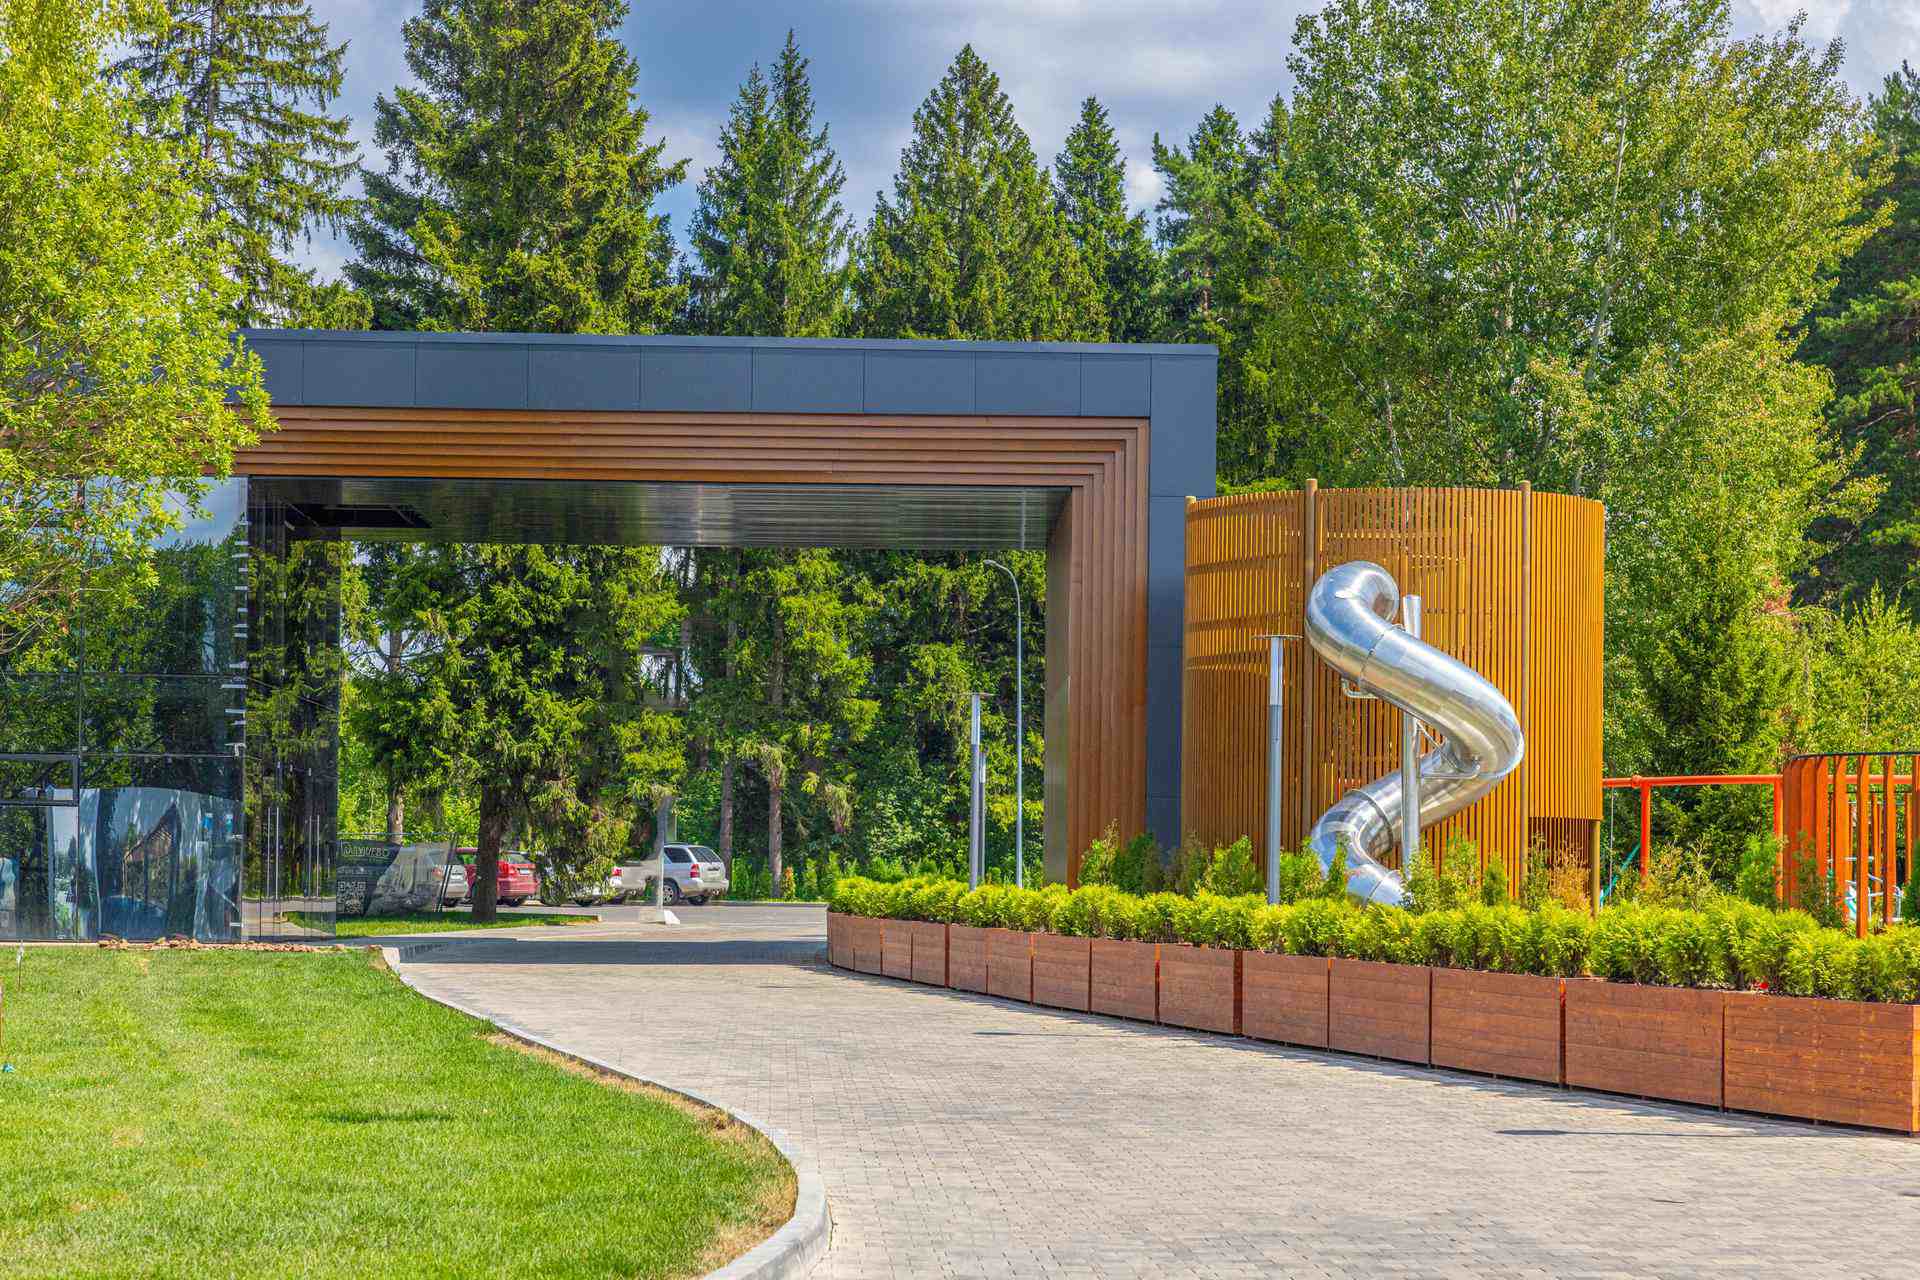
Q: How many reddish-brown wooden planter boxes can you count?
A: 14